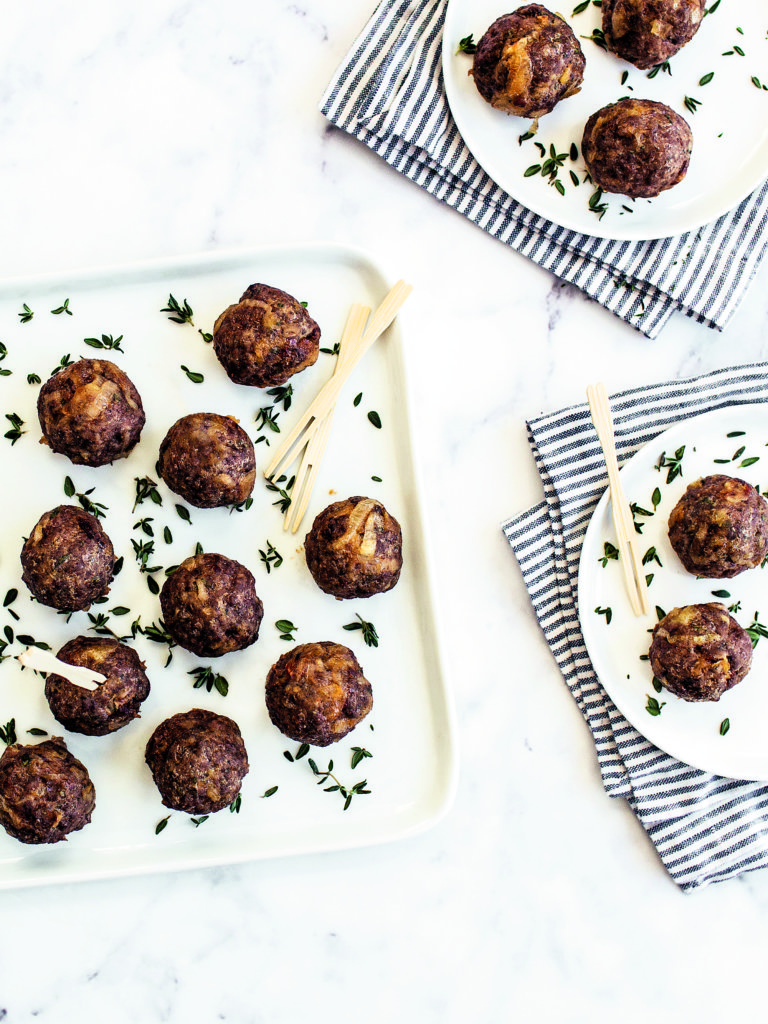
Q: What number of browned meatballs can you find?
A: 15